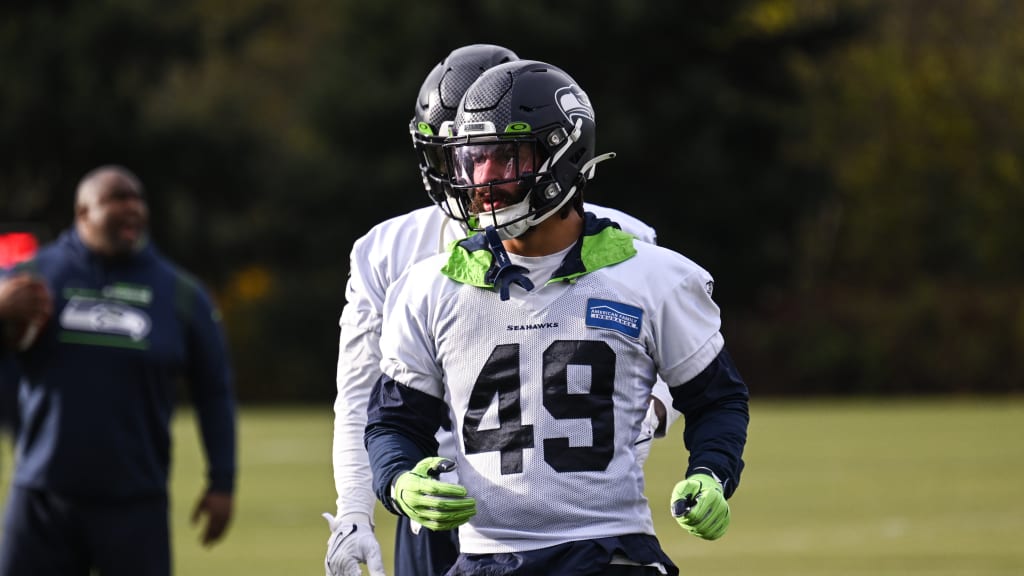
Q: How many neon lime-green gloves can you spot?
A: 2